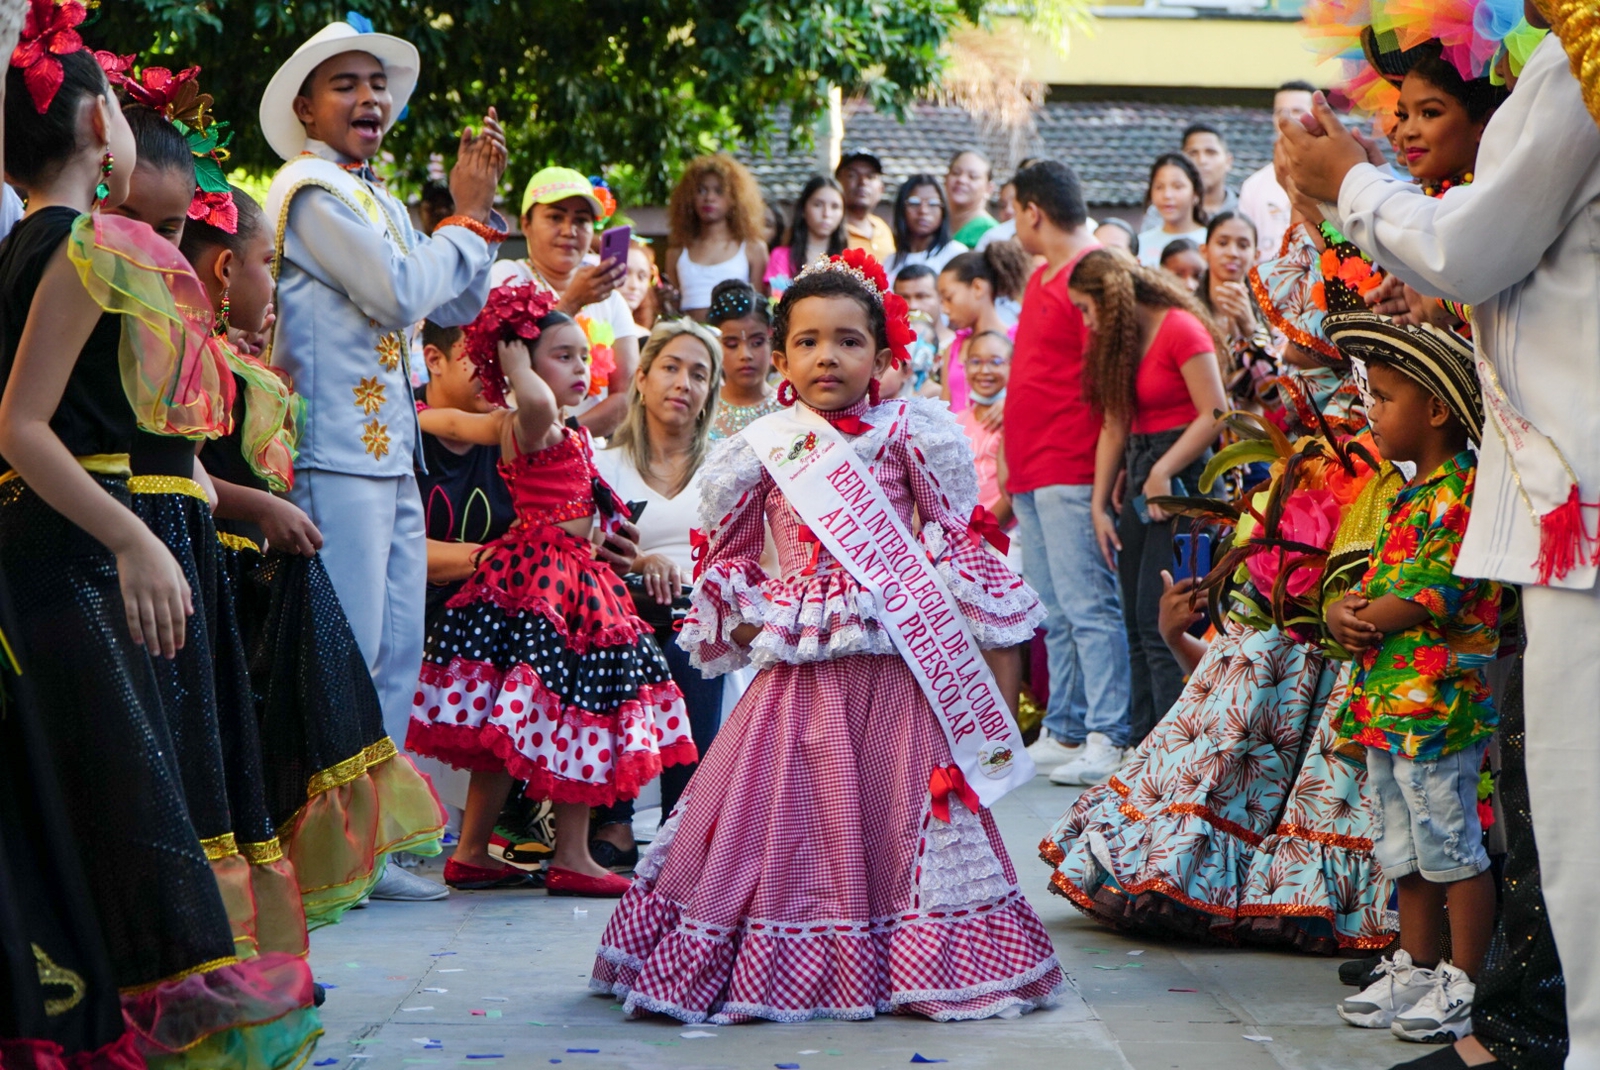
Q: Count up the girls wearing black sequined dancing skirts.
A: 3